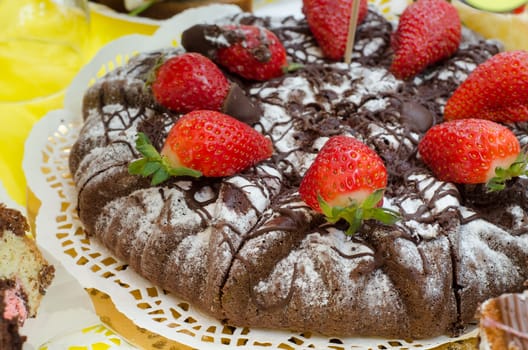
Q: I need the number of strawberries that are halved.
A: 0